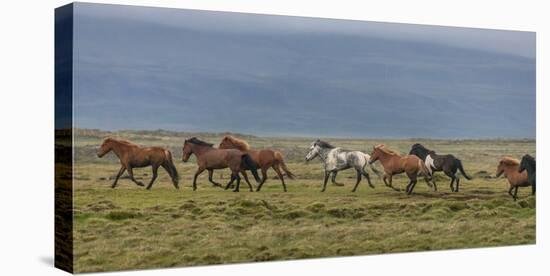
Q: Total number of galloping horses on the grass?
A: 8